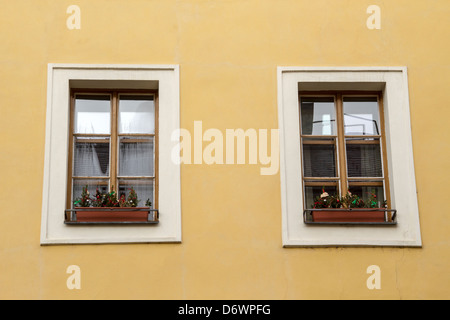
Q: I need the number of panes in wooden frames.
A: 12